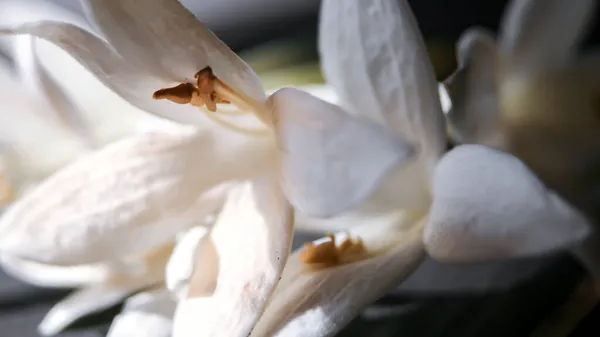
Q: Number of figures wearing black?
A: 0